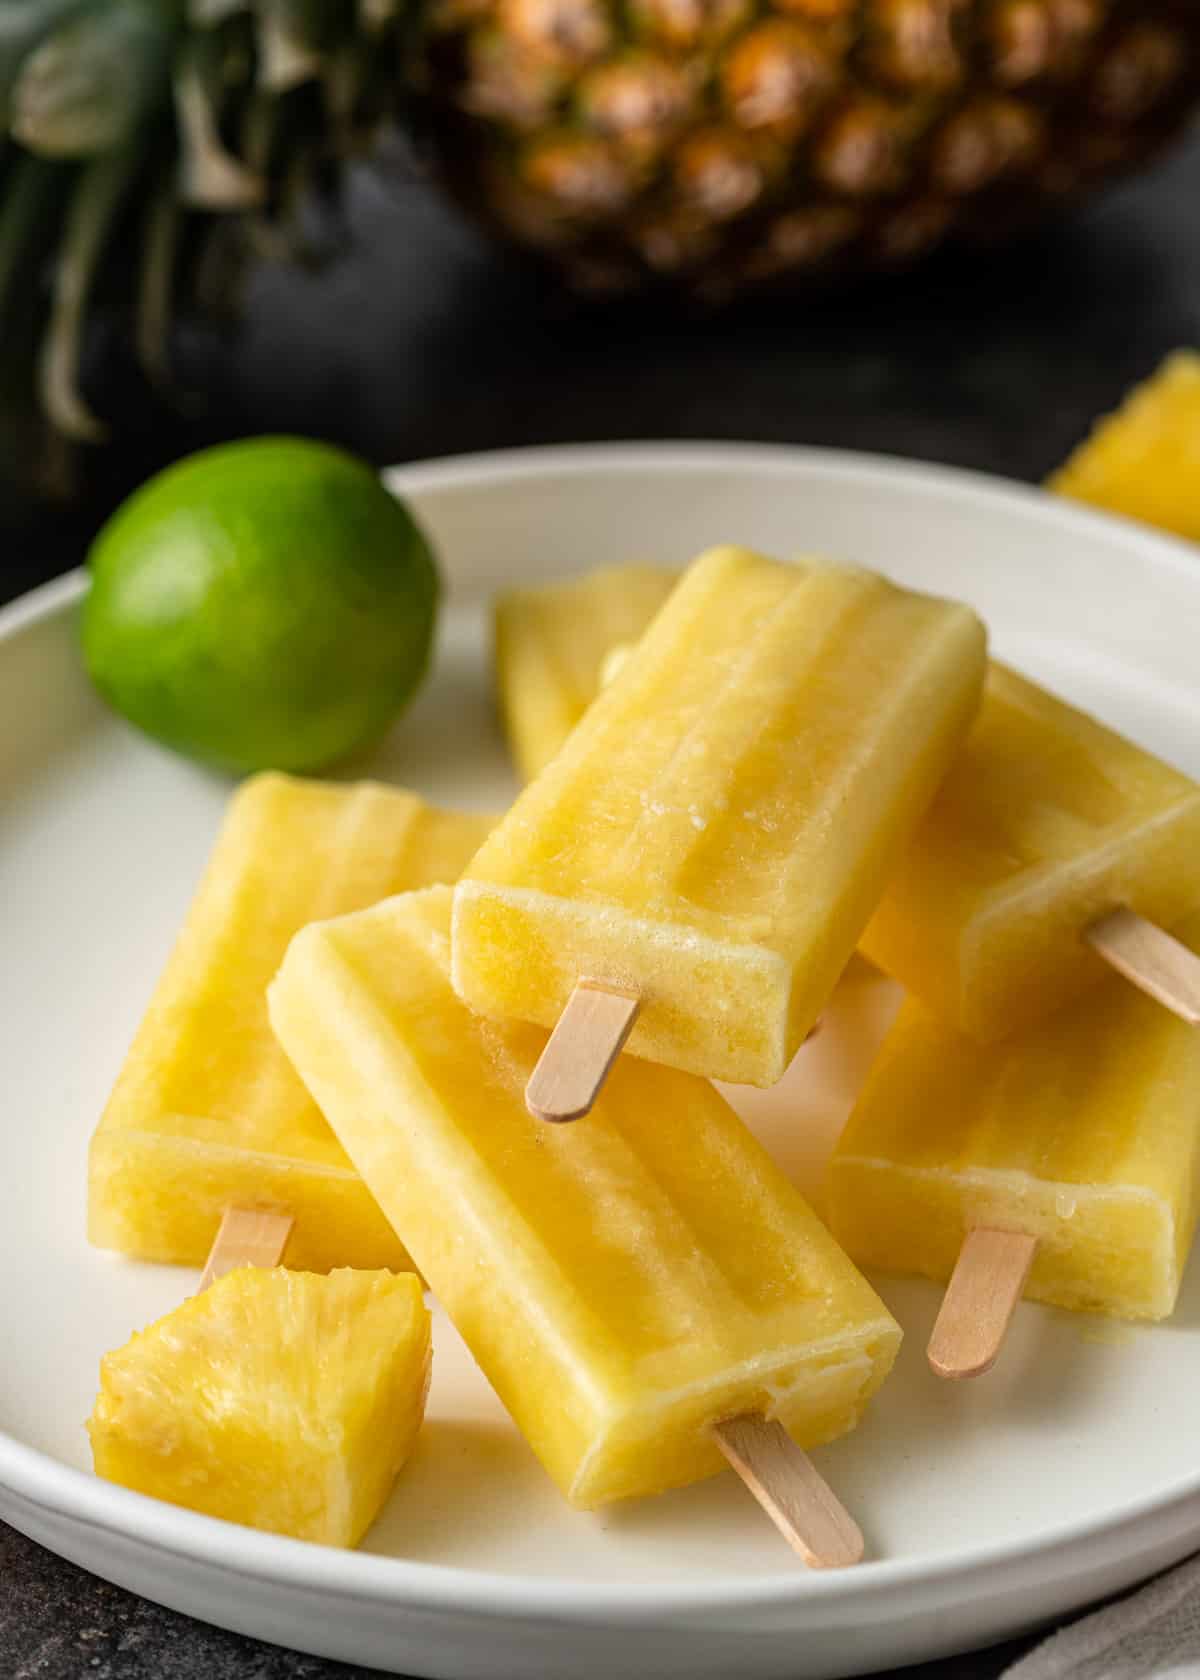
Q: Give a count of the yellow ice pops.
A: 6